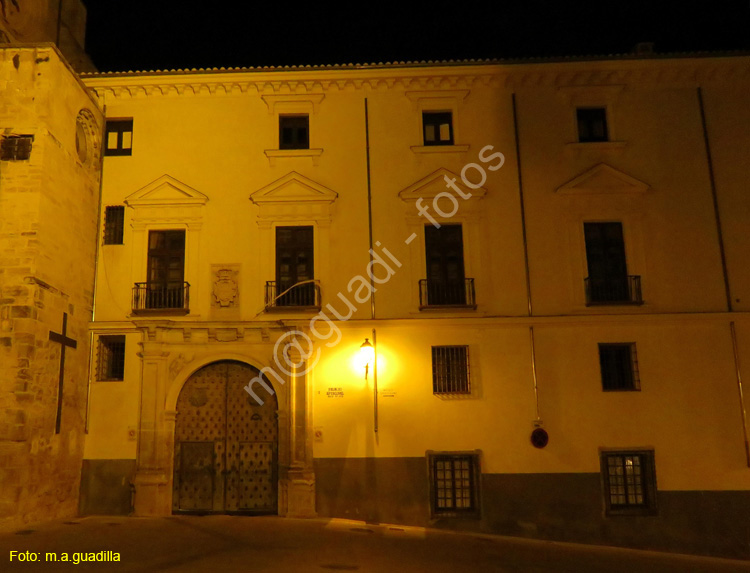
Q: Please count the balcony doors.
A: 4